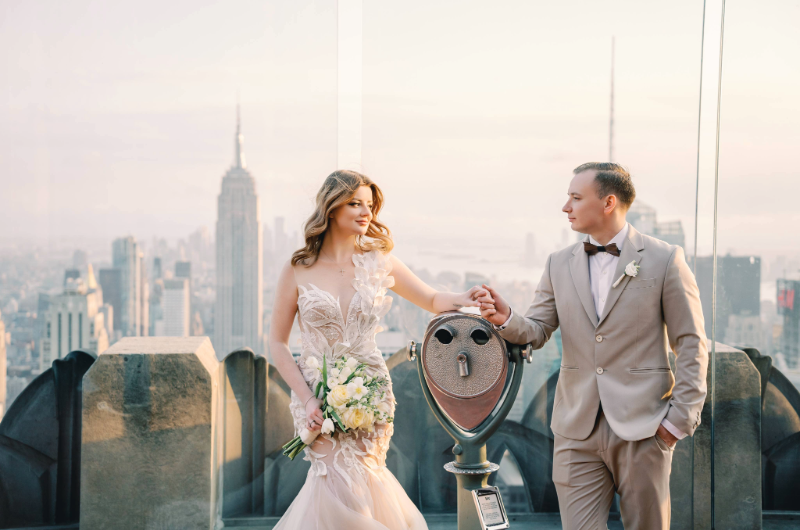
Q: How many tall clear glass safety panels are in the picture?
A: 3